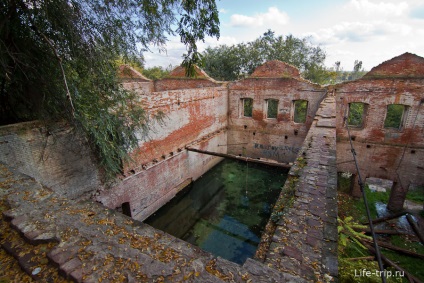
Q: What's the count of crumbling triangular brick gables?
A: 4